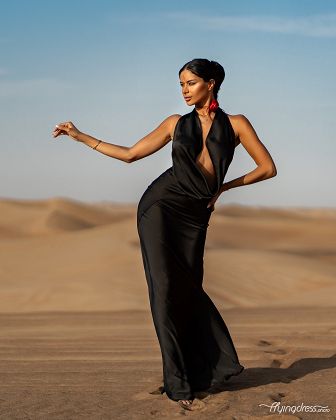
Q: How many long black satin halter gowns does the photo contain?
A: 1